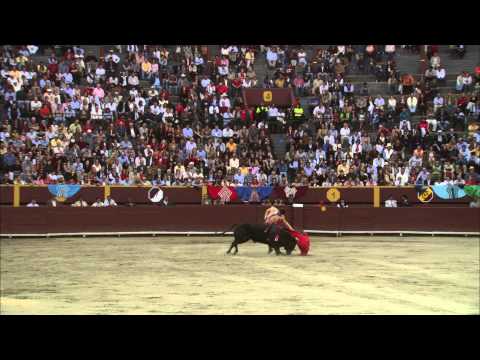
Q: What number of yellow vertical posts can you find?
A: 4